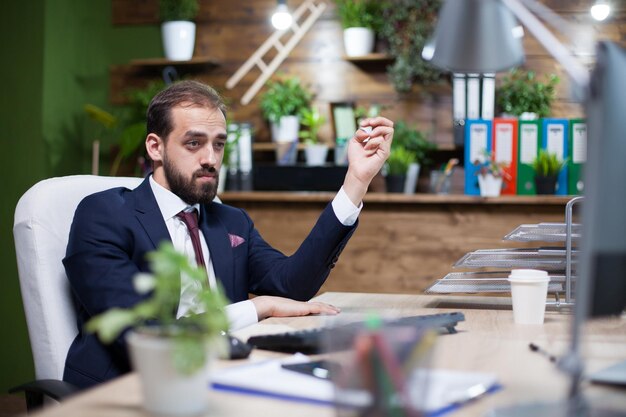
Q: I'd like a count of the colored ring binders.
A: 5